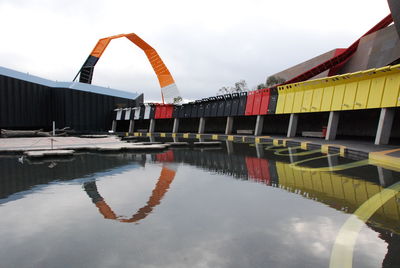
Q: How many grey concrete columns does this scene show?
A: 10